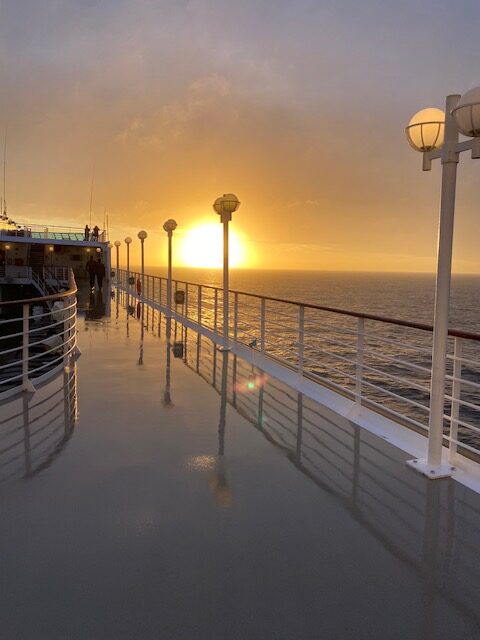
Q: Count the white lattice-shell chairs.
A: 0